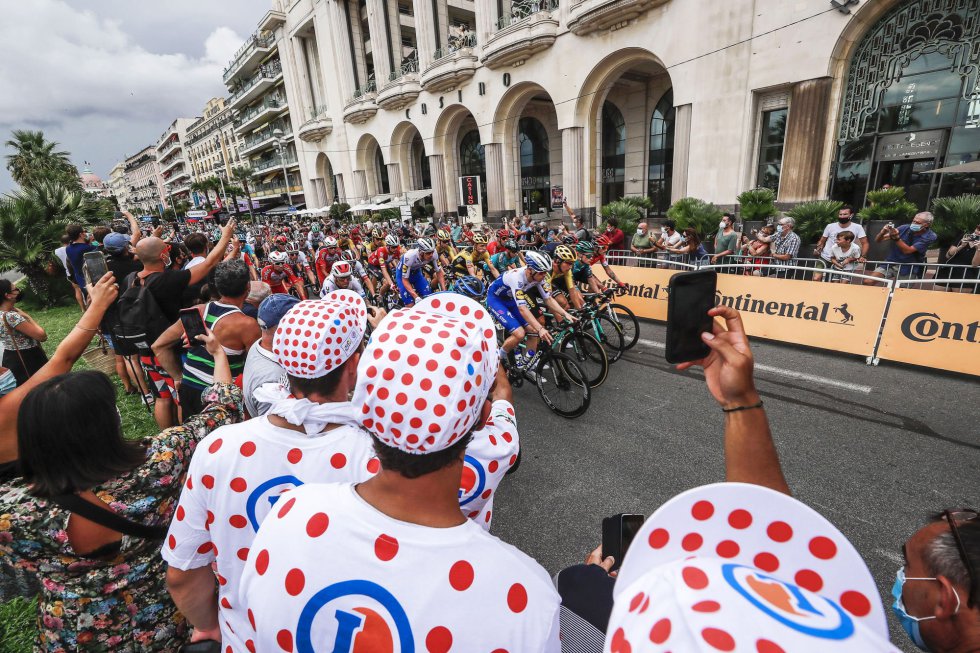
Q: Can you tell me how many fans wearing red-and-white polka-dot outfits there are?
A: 4